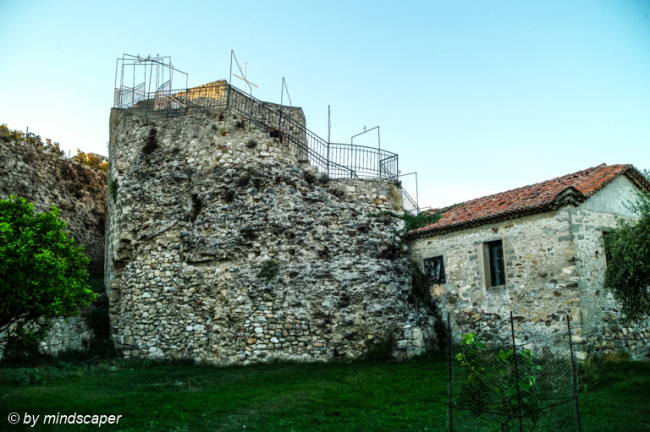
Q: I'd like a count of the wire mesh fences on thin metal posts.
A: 1